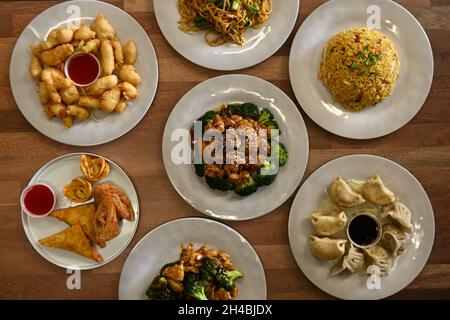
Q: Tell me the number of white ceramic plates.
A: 7